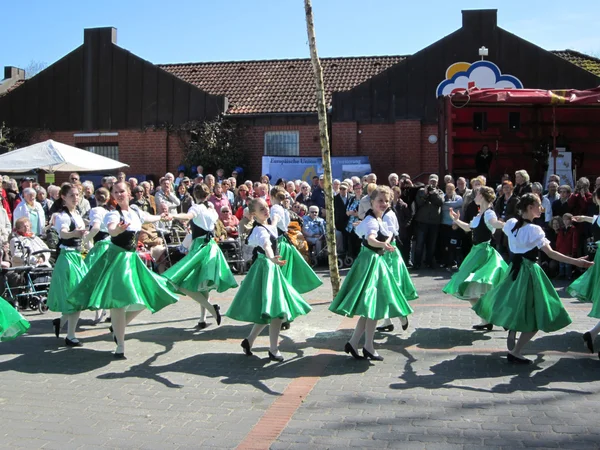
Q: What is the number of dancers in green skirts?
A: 12